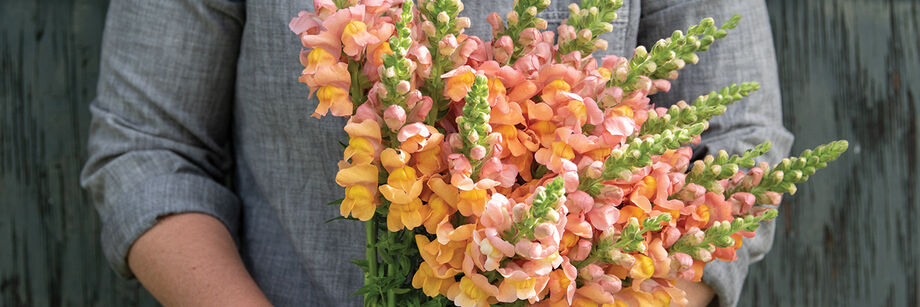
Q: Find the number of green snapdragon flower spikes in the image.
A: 13